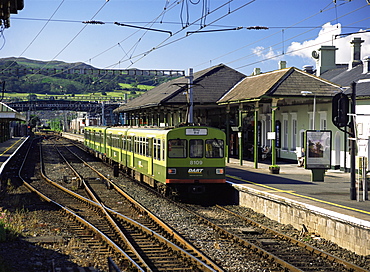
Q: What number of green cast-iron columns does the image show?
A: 4